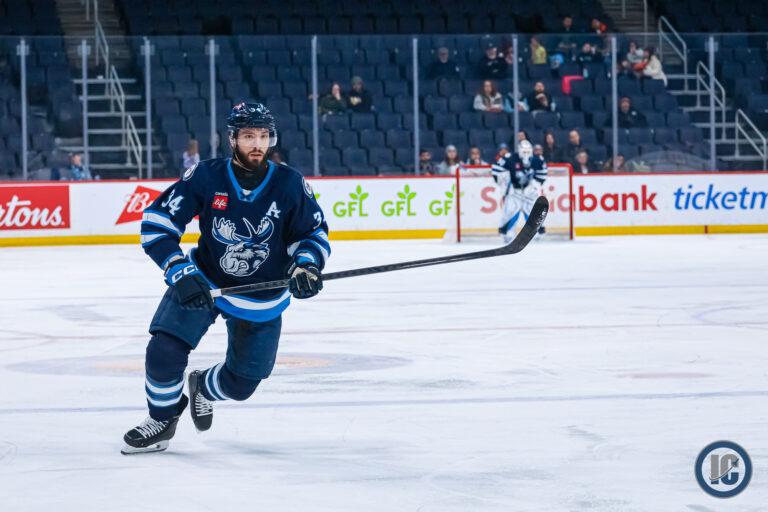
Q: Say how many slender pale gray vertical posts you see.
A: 9